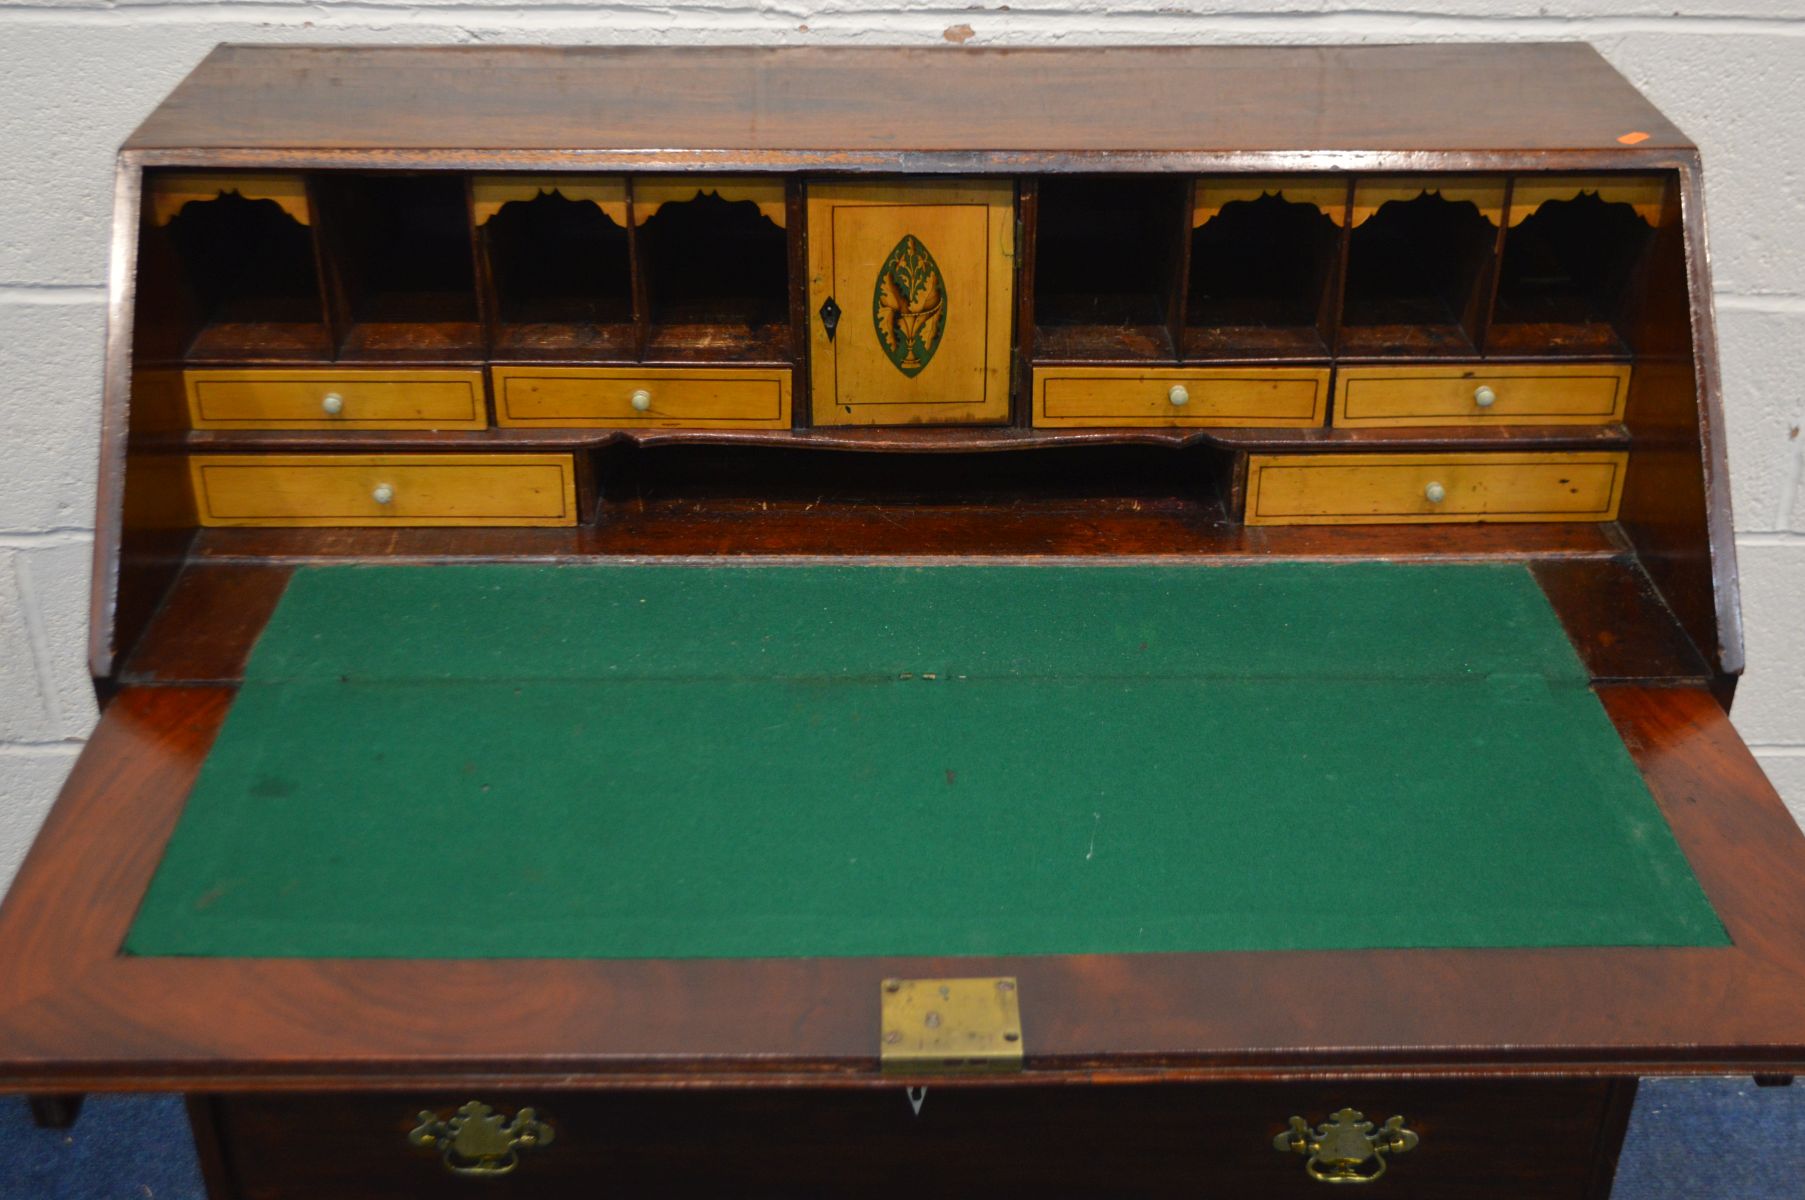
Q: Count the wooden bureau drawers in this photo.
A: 7